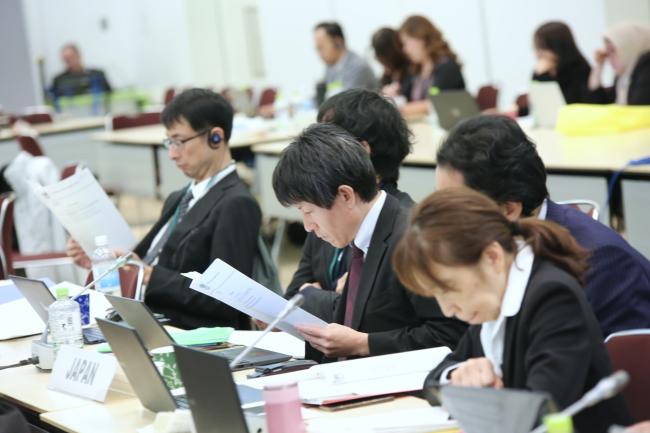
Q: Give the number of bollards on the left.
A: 0